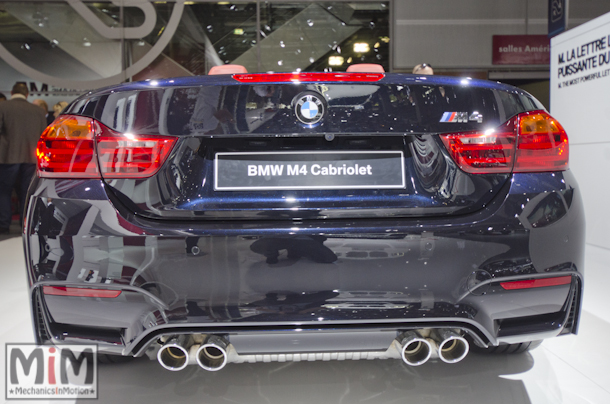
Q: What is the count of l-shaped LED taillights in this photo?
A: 2